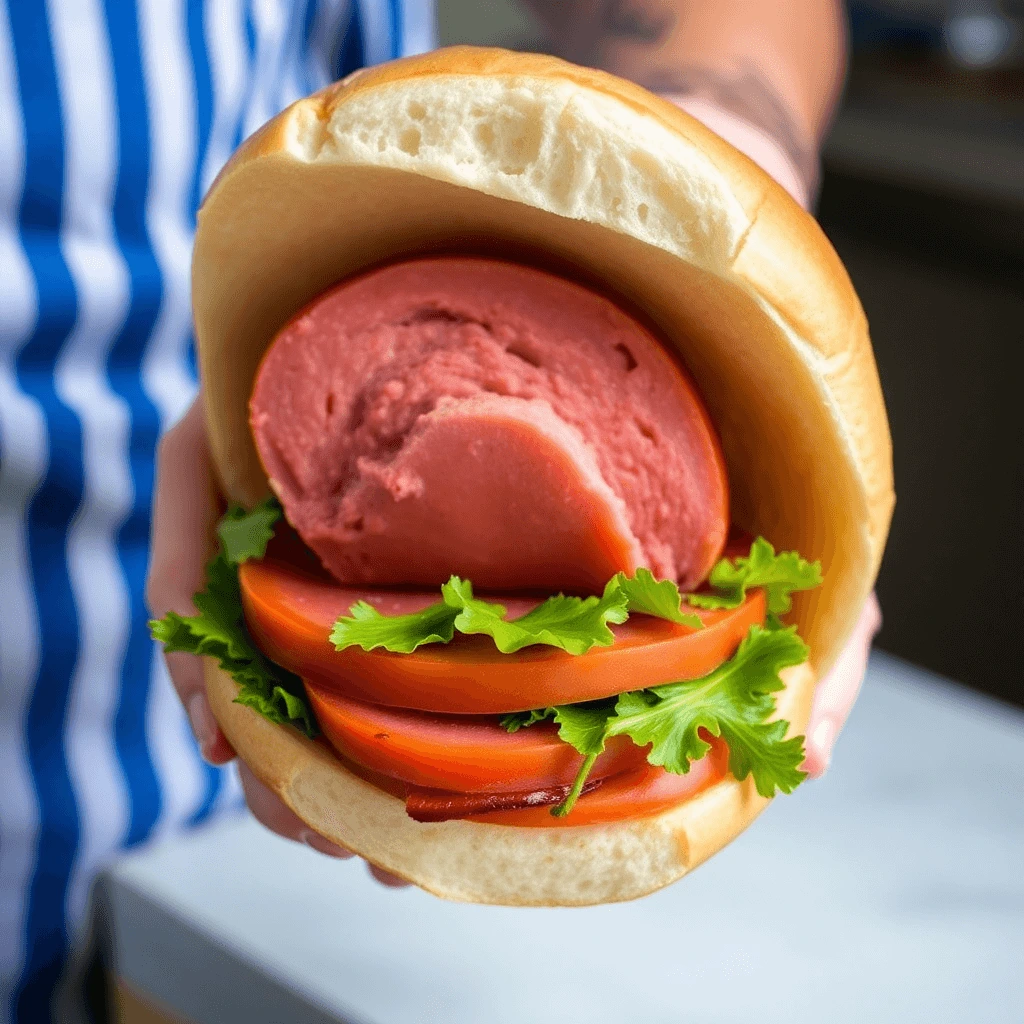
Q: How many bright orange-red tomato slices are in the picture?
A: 3